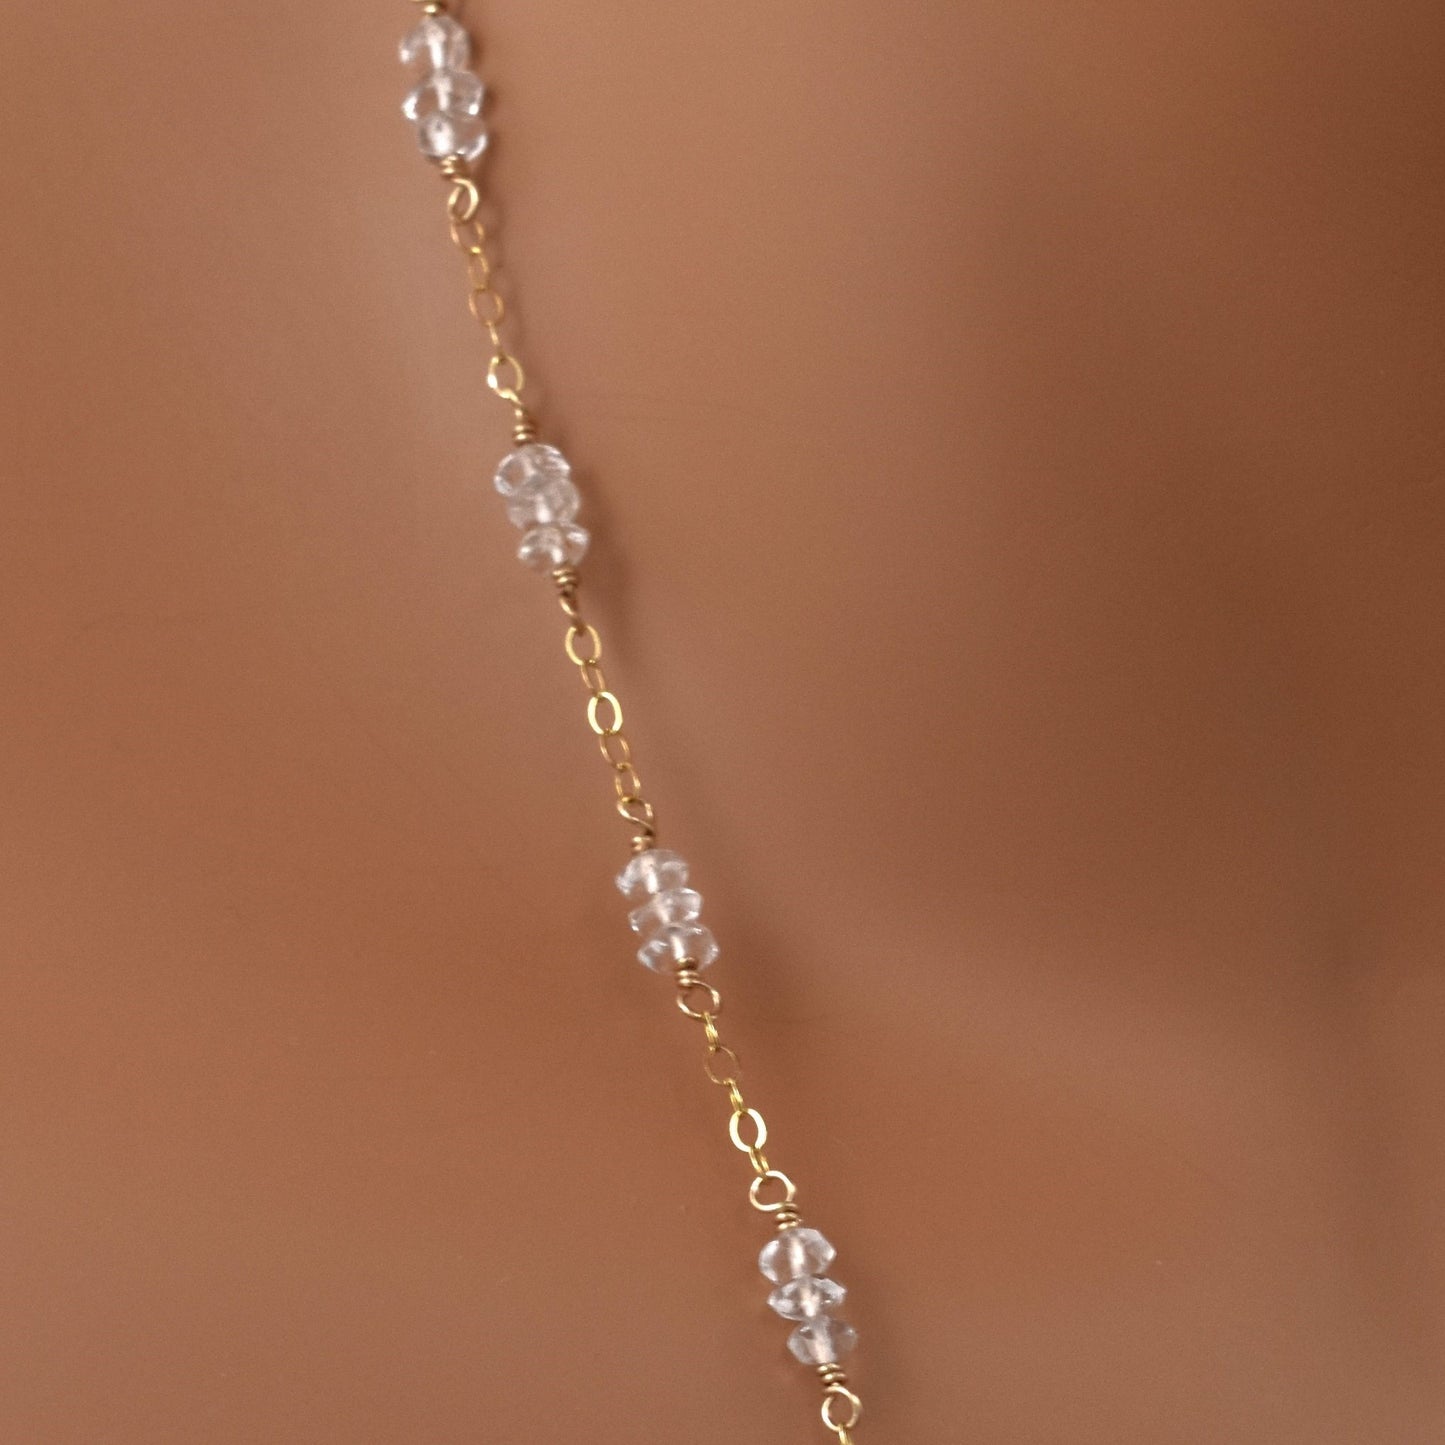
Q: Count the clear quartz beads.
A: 12